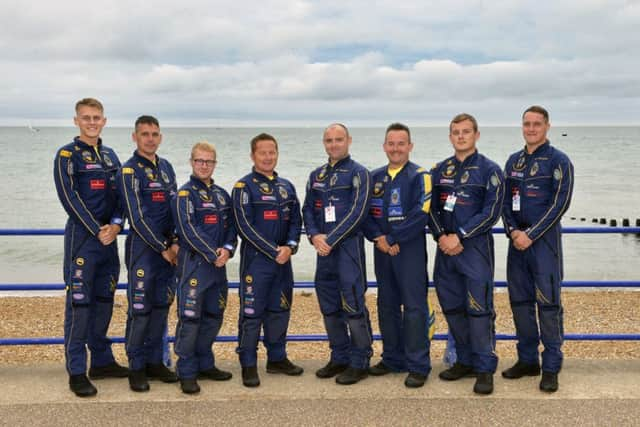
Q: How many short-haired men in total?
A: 8